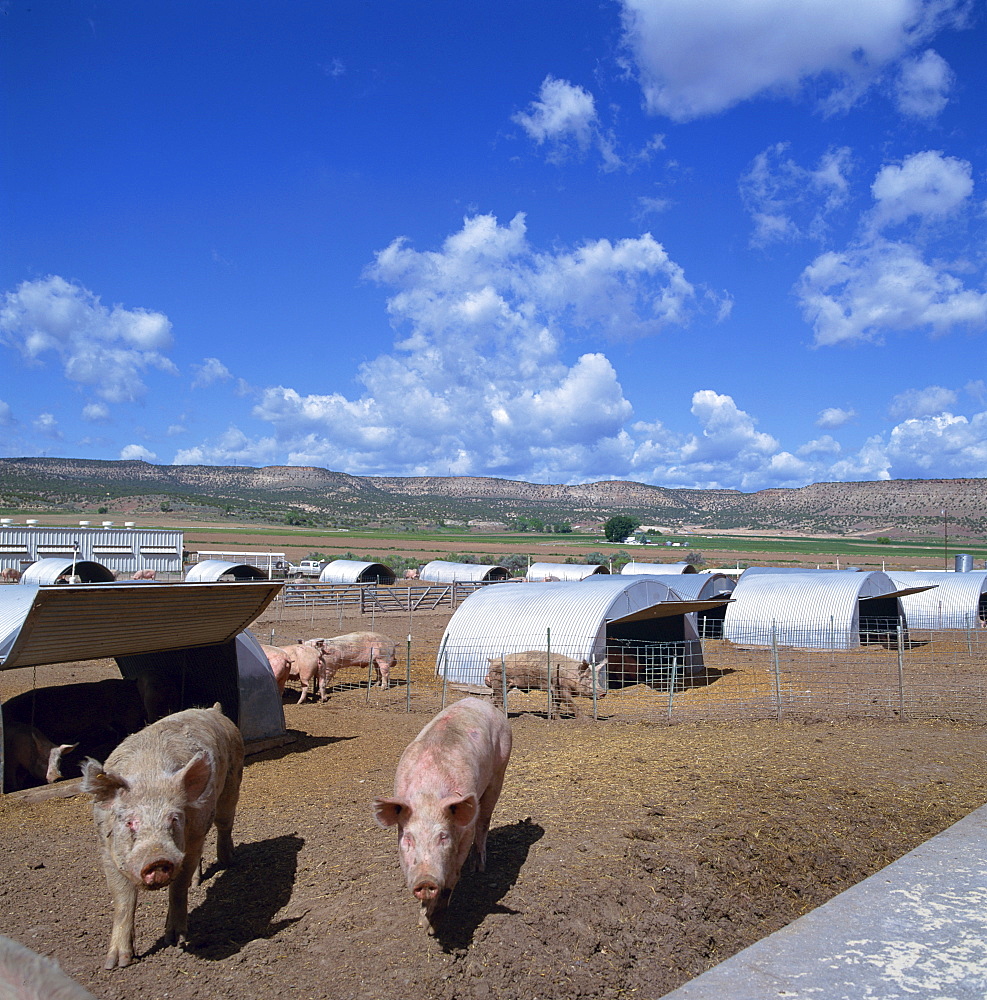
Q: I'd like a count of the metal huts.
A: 12